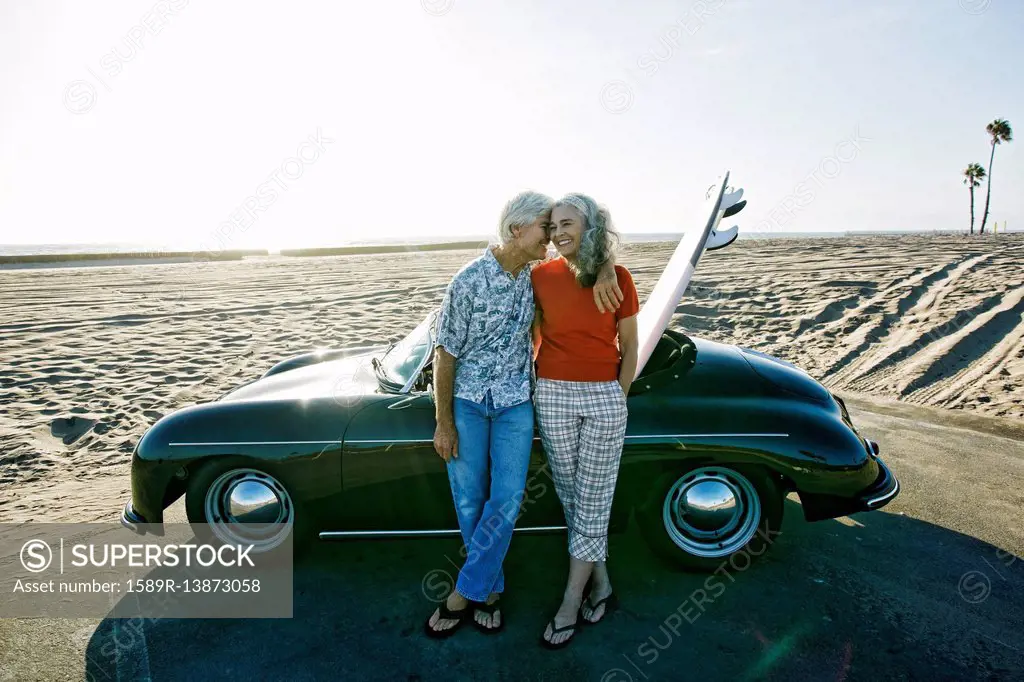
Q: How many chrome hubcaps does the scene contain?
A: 2